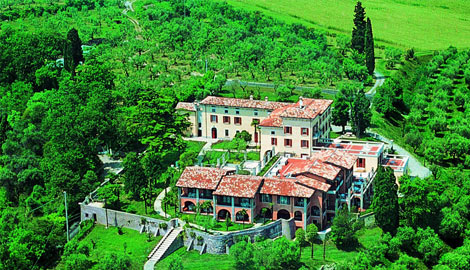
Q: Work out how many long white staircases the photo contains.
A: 1